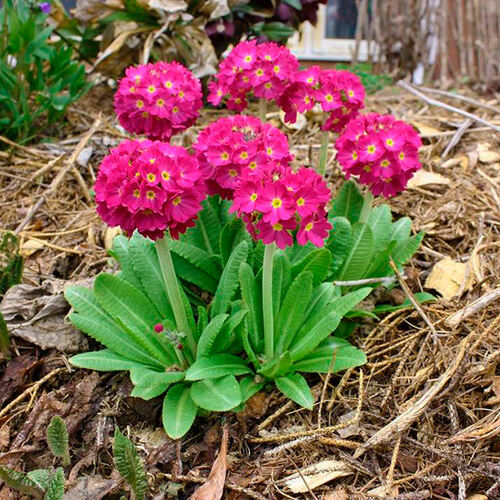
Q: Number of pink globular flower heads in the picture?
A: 7